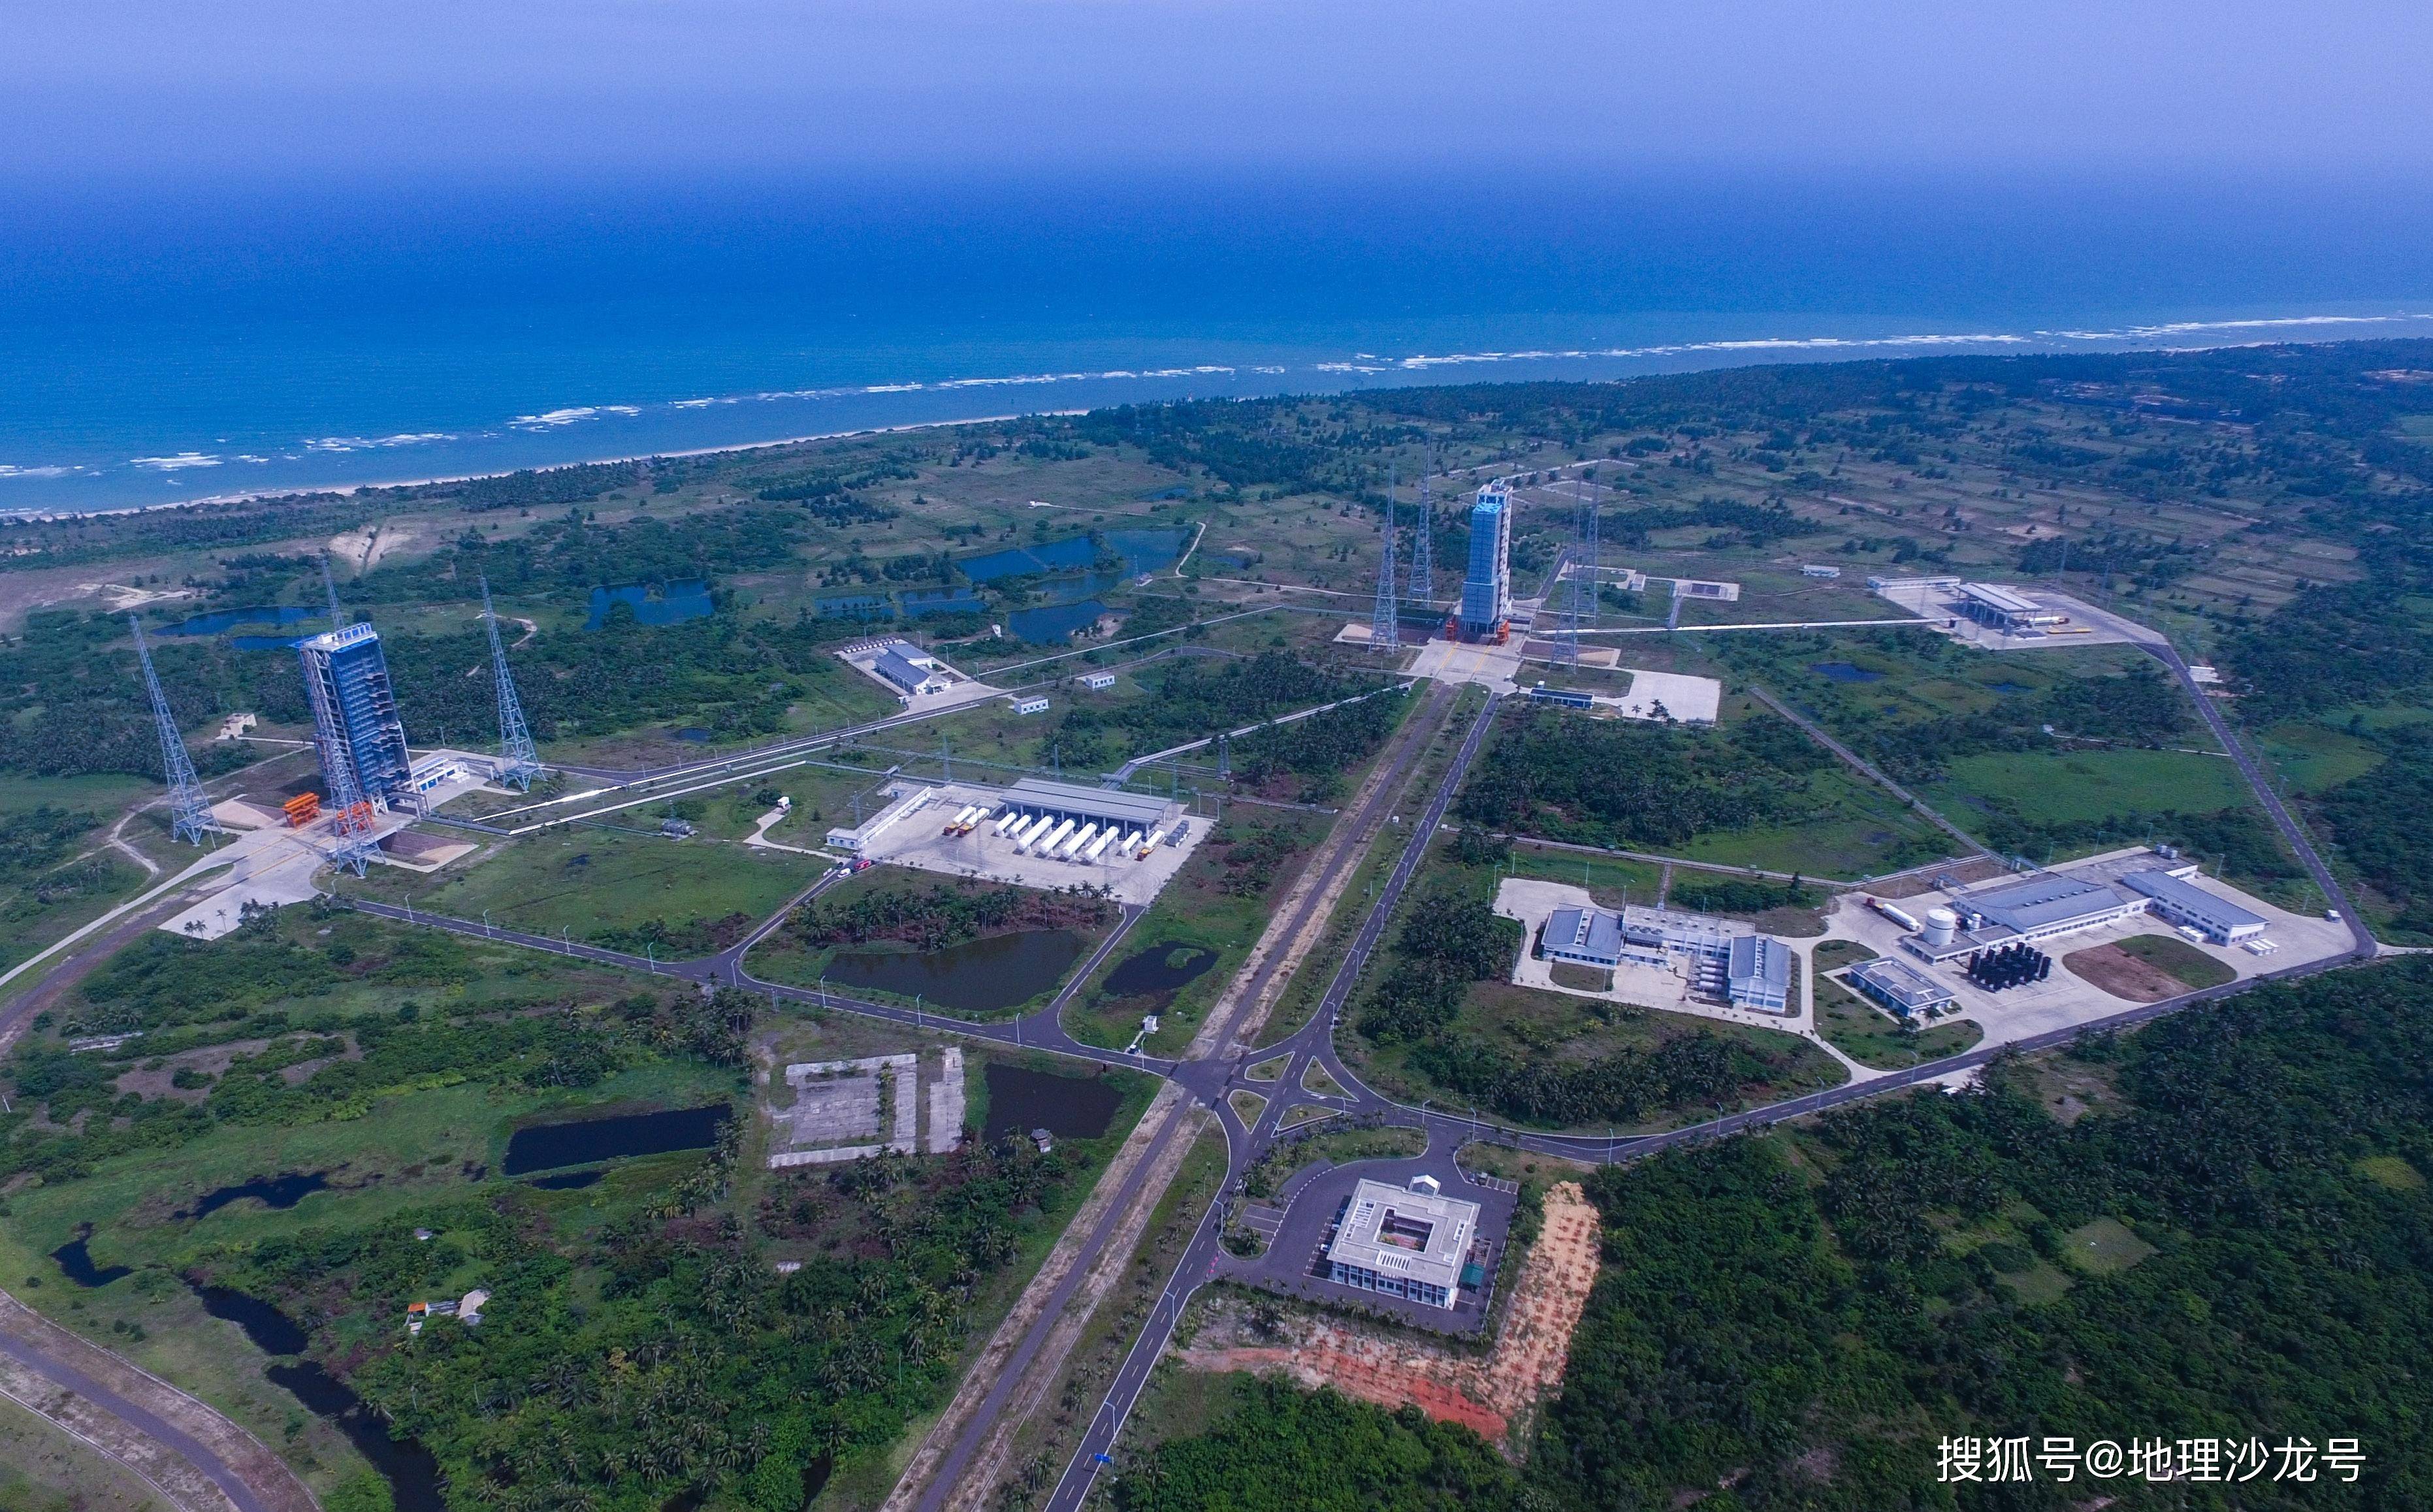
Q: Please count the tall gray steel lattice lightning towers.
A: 8